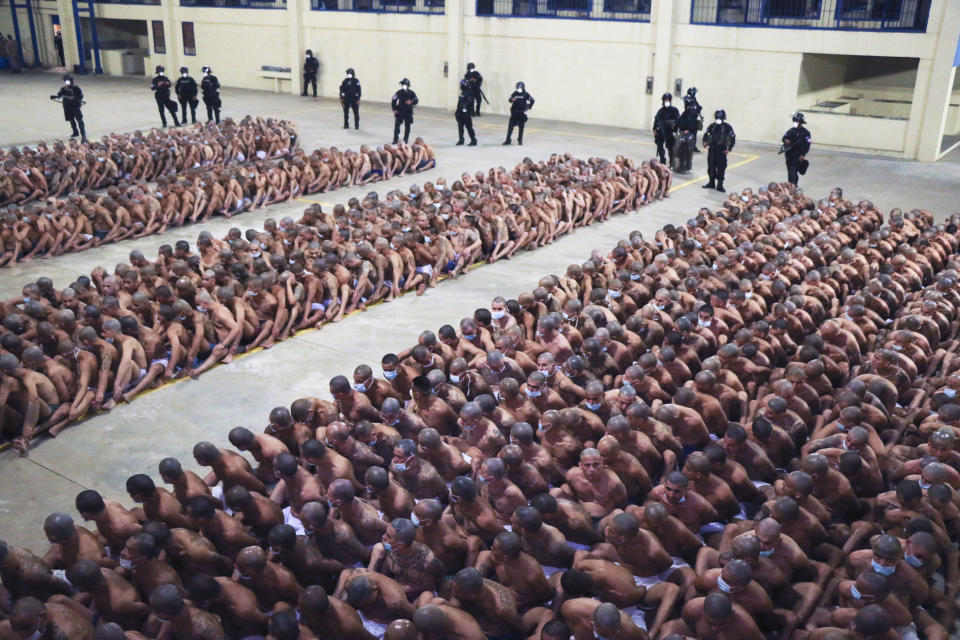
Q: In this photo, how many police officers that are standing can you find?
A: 15